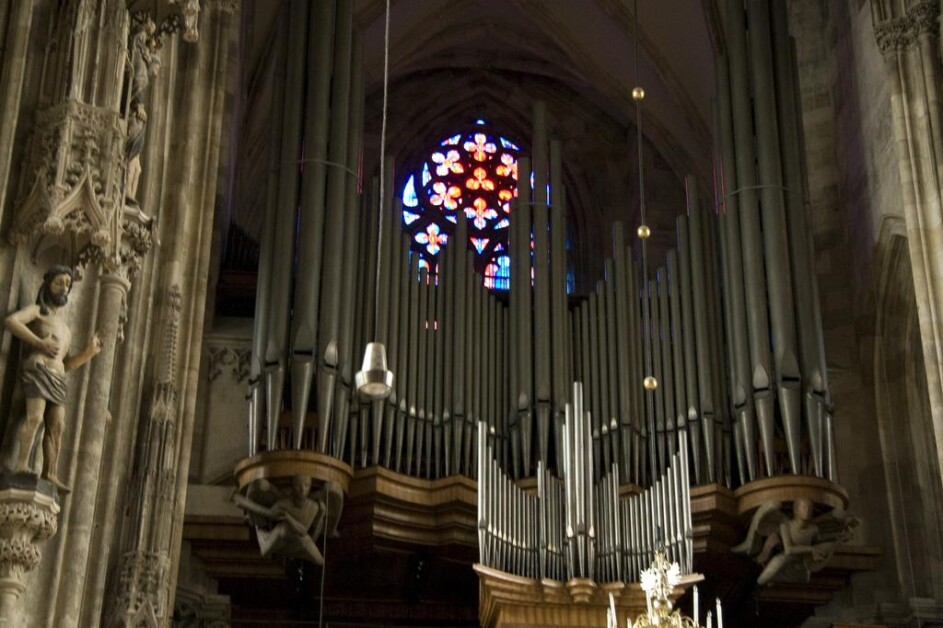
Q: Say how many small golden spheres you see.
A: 3